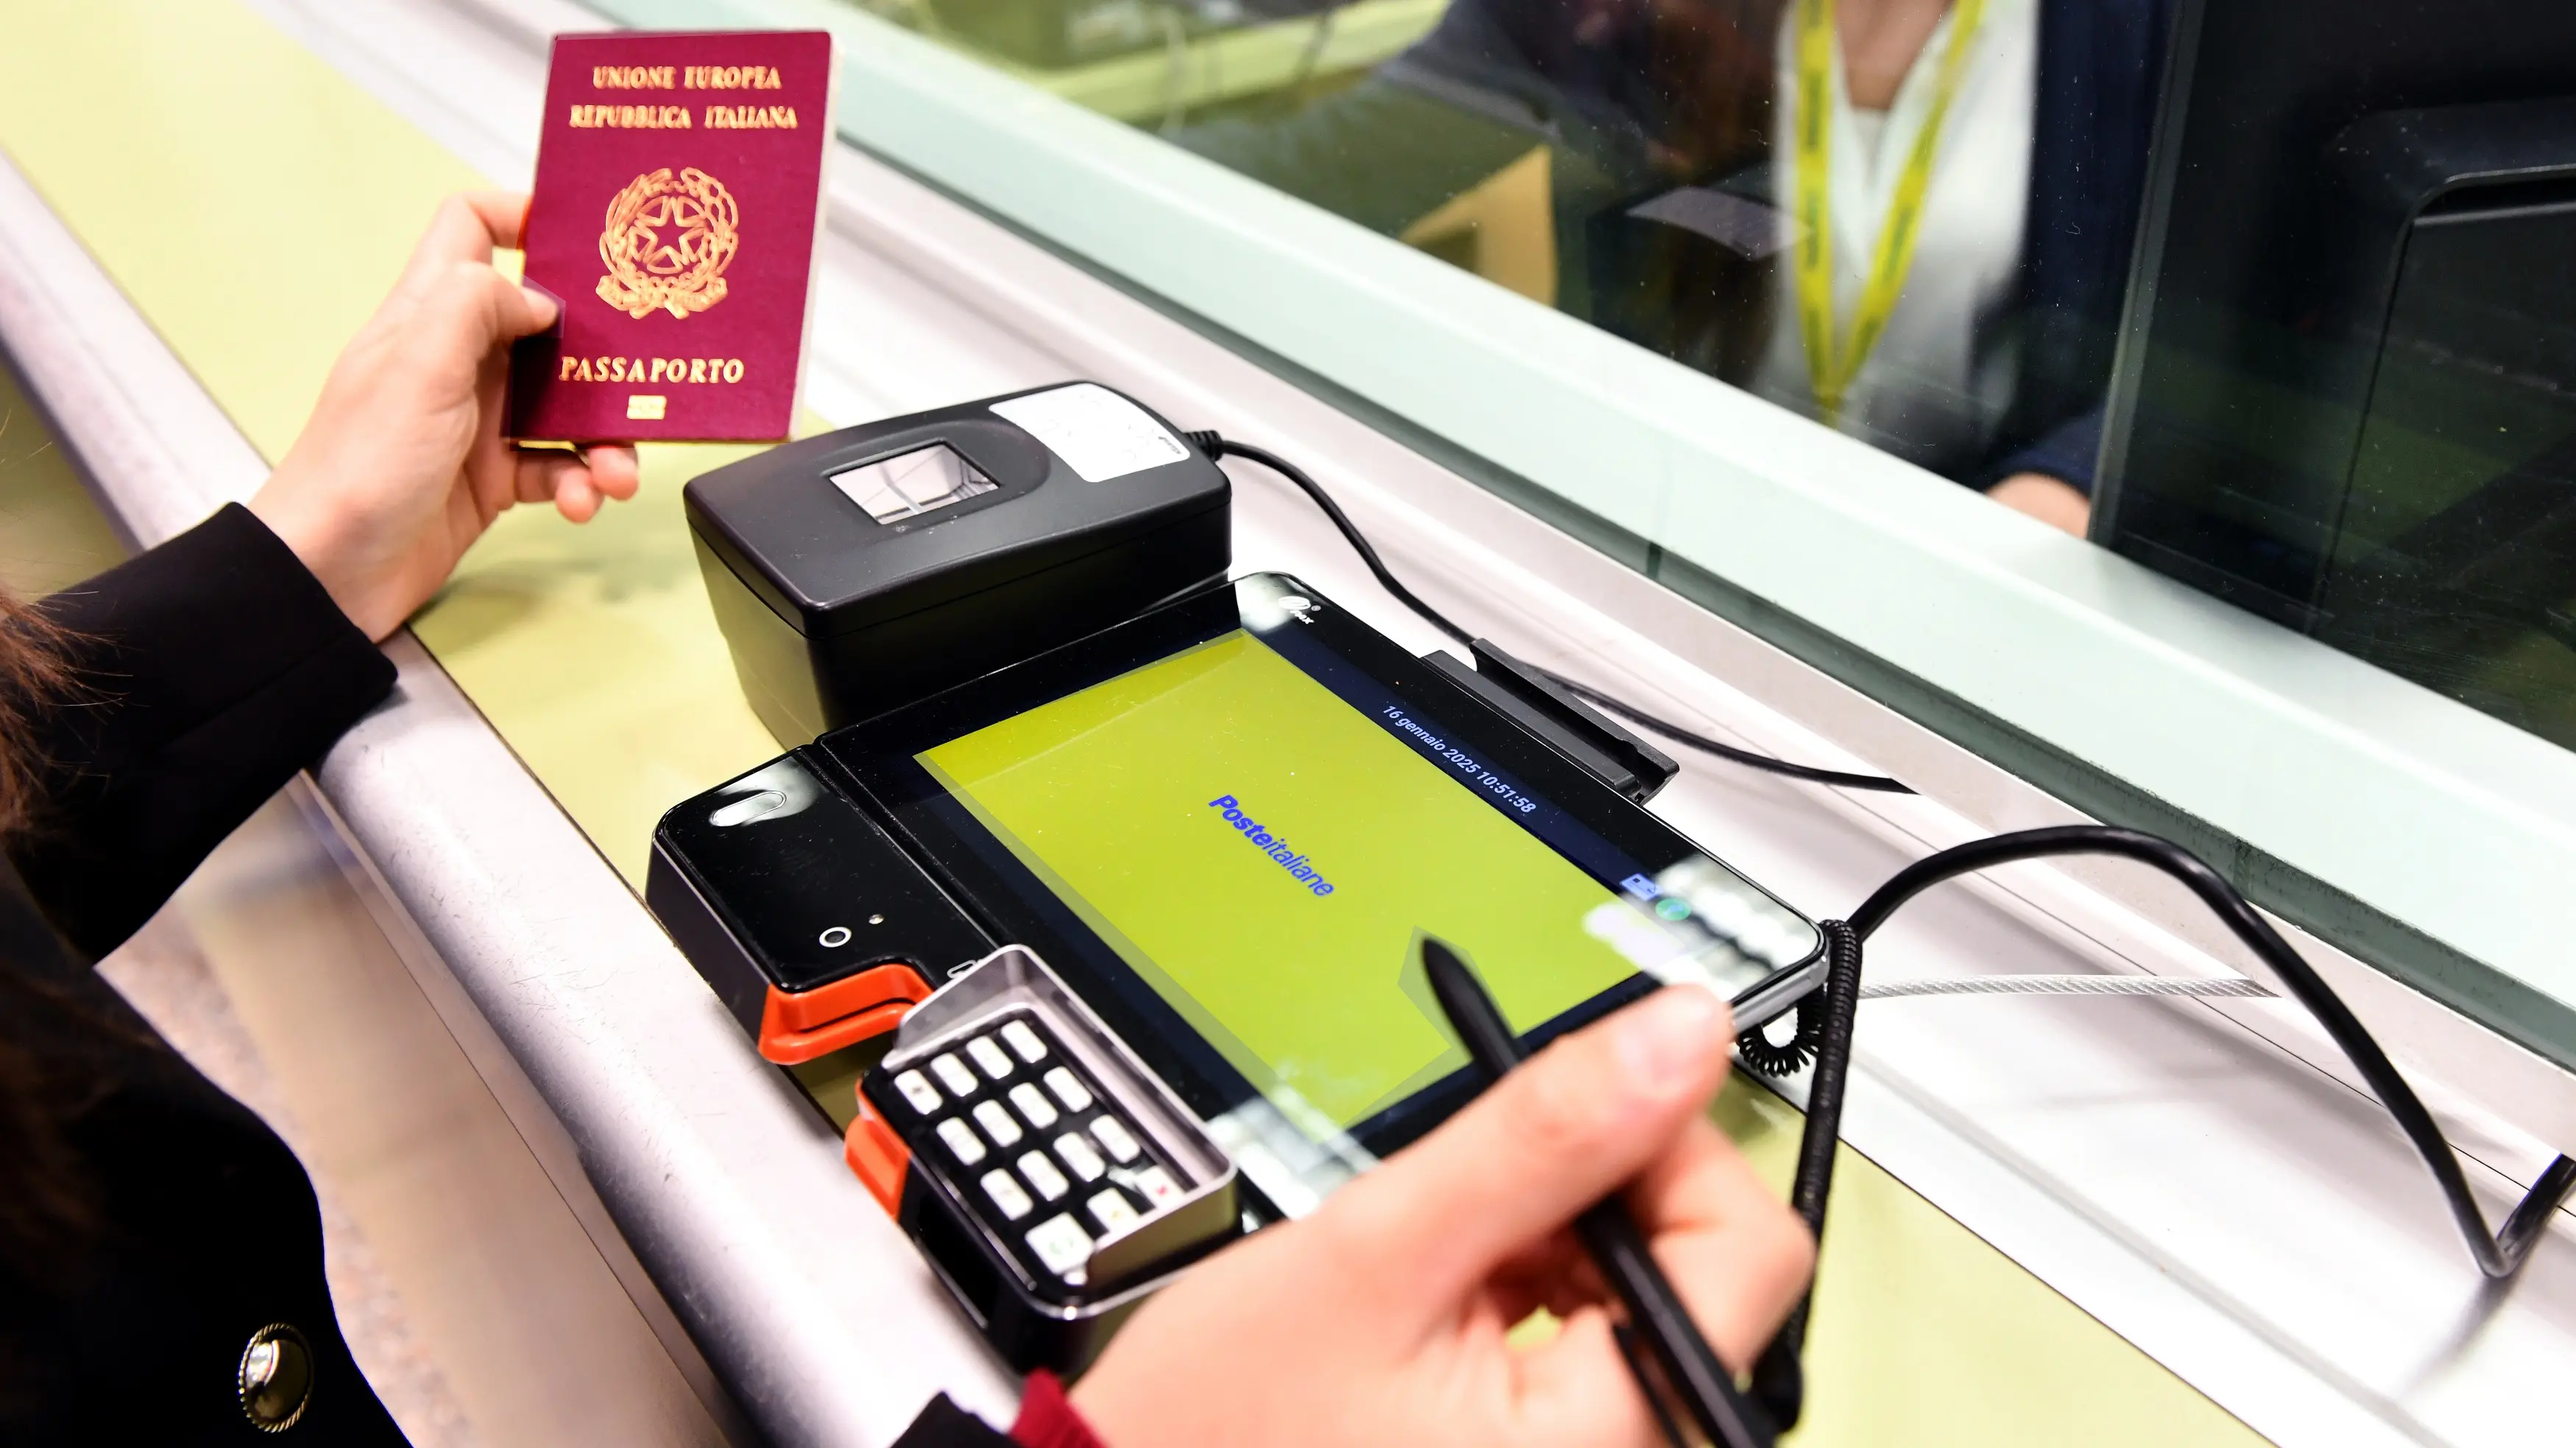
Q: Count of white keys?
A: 15